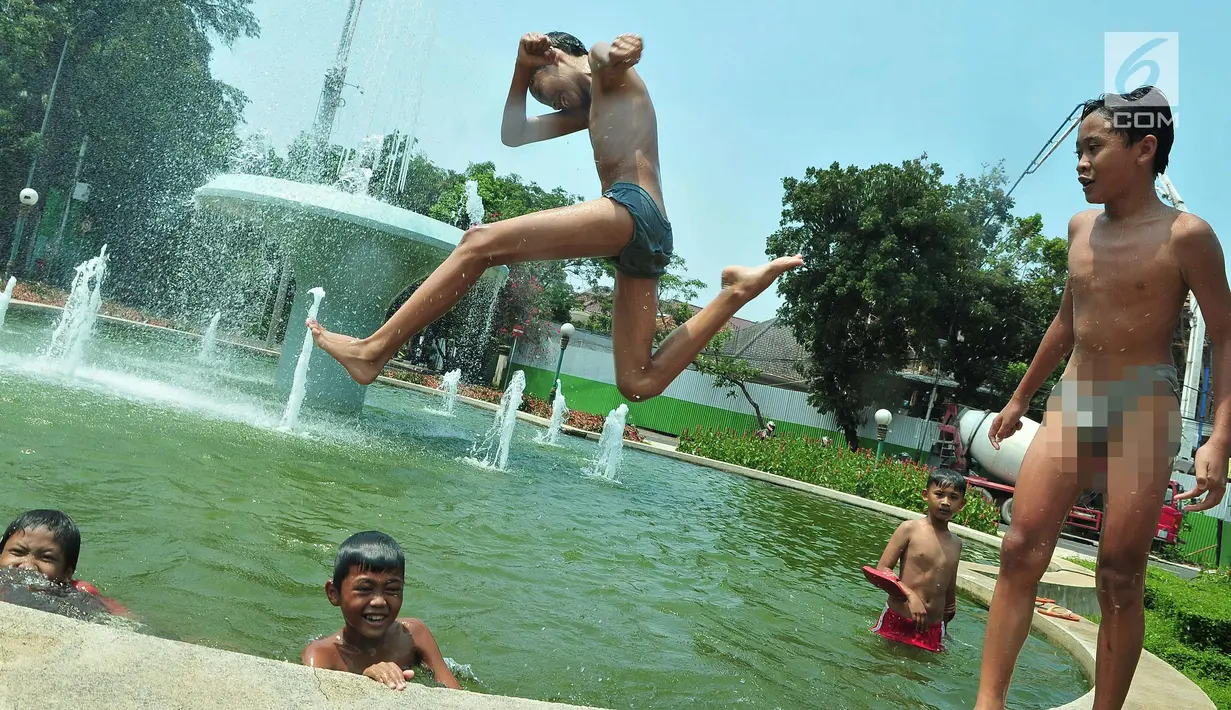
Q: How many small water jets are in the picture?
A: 8